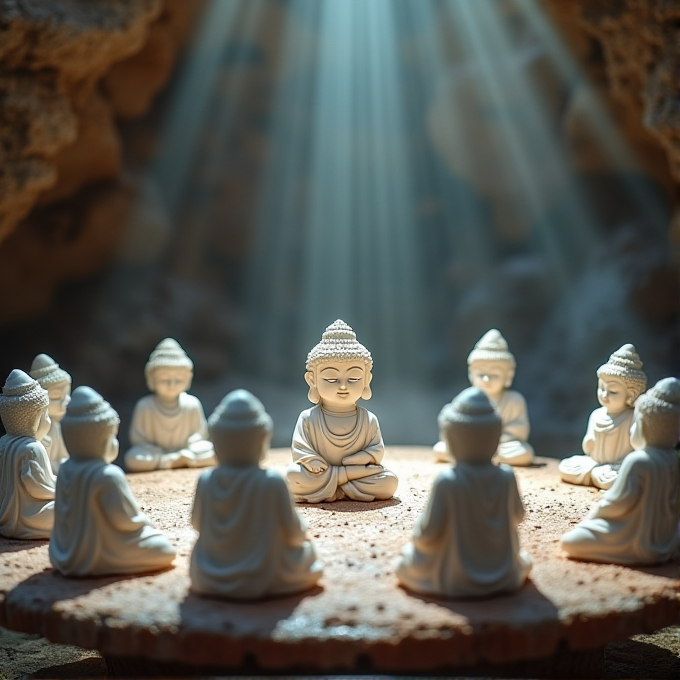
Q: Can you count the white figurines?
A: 10